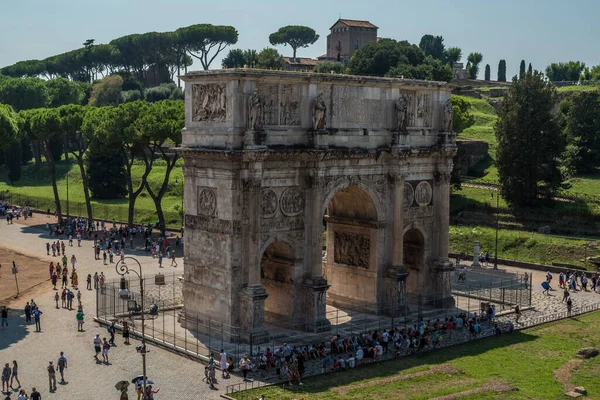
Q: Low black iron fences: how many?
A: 1